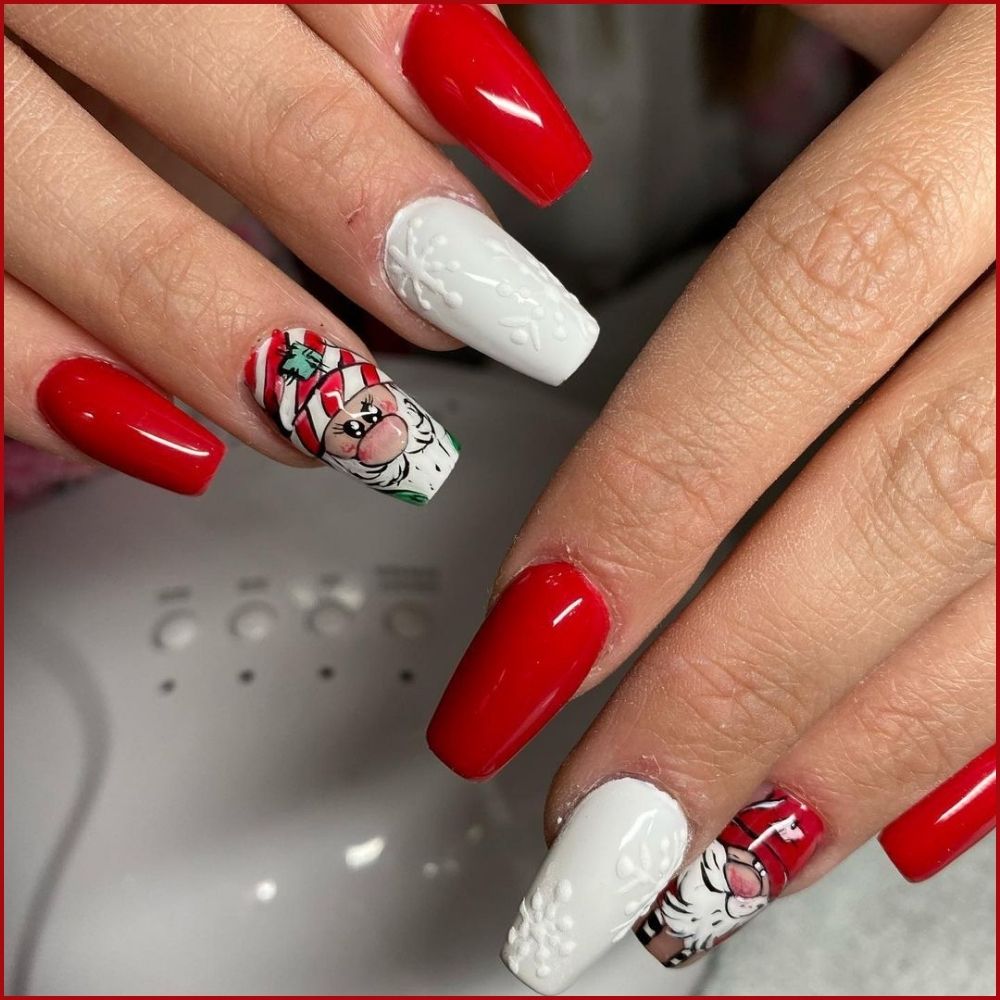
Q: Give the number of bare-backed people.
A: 0